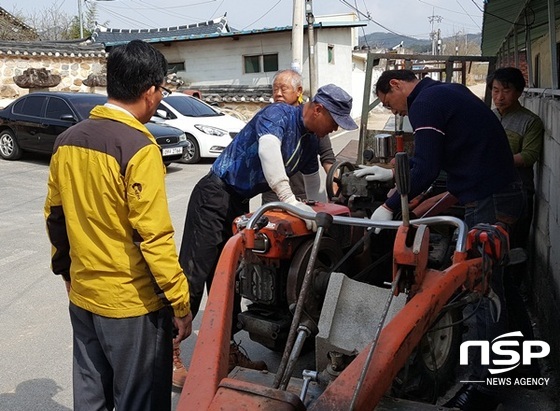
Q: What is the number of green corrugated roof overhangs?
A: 1